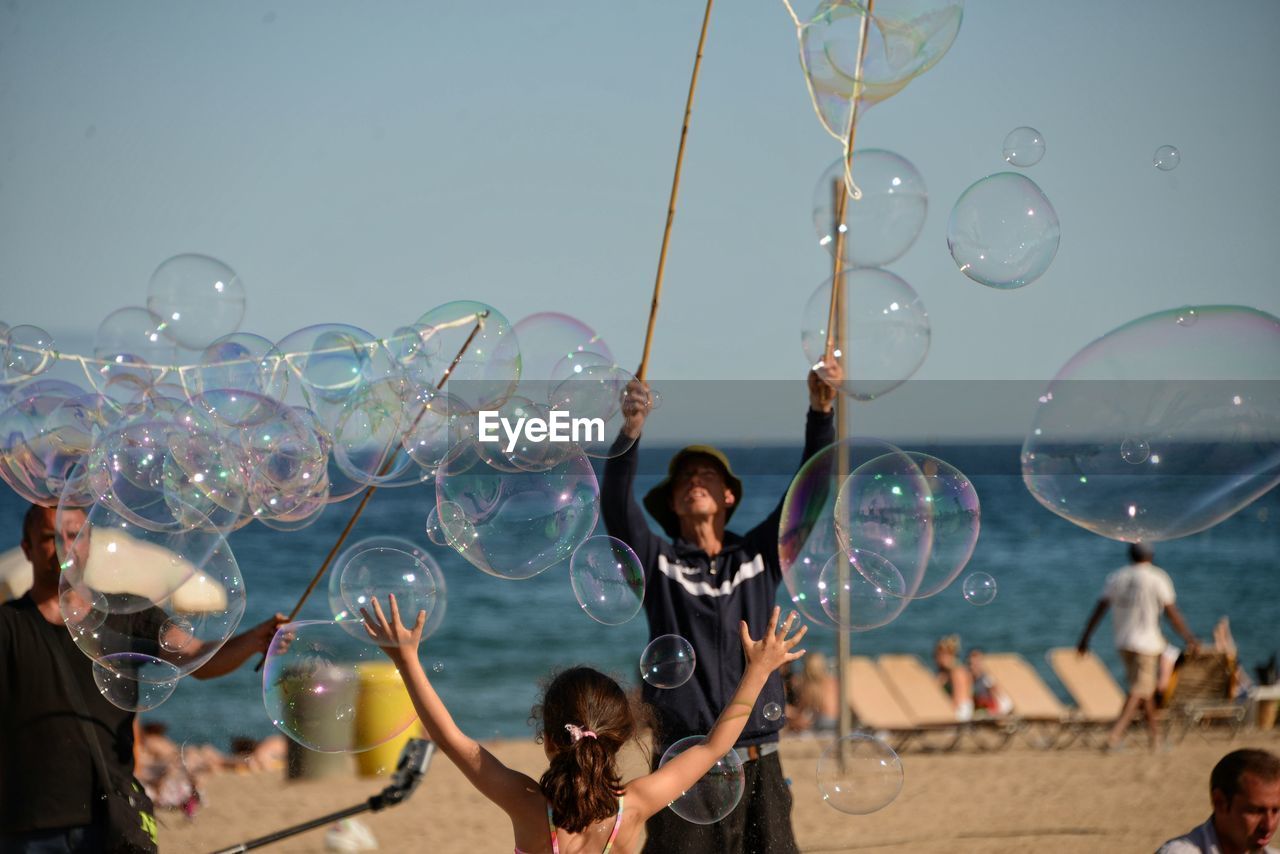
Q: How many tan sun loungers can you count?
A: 4